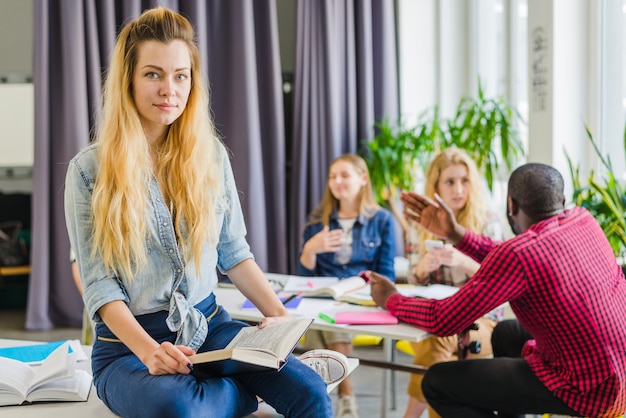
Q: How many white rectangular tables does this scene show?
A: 2